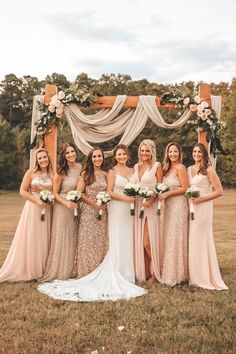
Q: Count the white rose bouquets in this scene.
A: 7